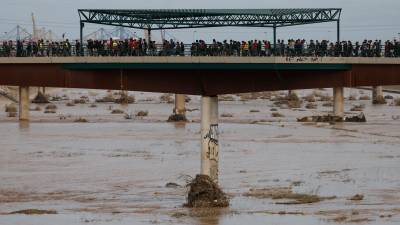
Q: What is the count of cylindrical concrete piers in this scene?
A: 5